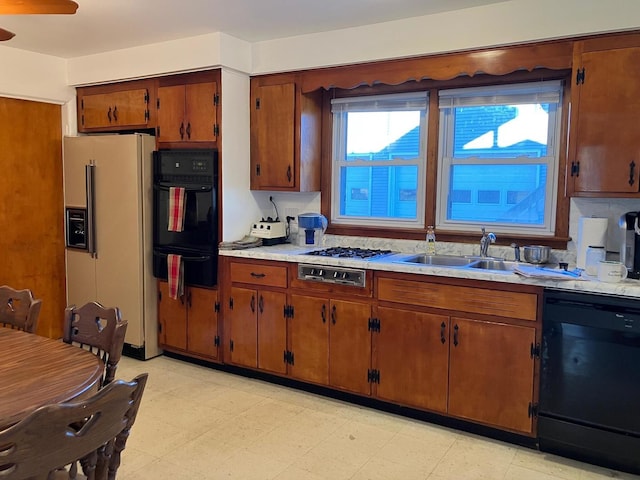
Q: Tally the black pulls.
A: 15